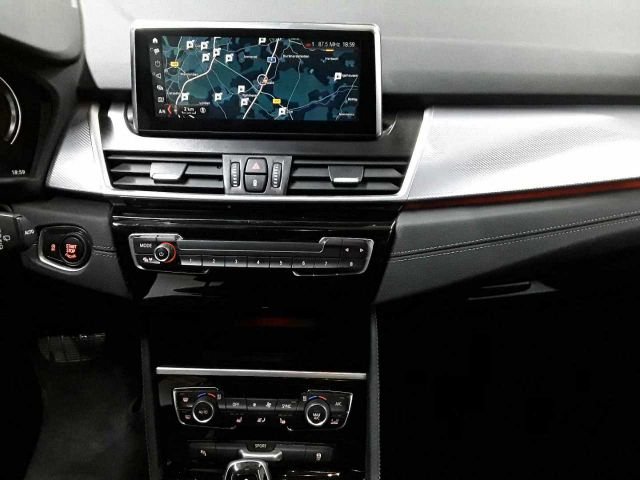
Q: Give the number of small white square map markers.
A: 12